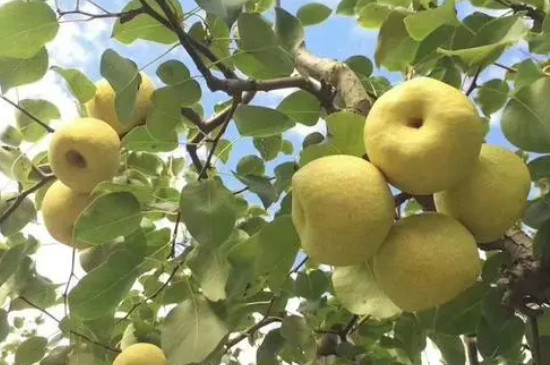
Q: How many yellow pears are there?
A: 8